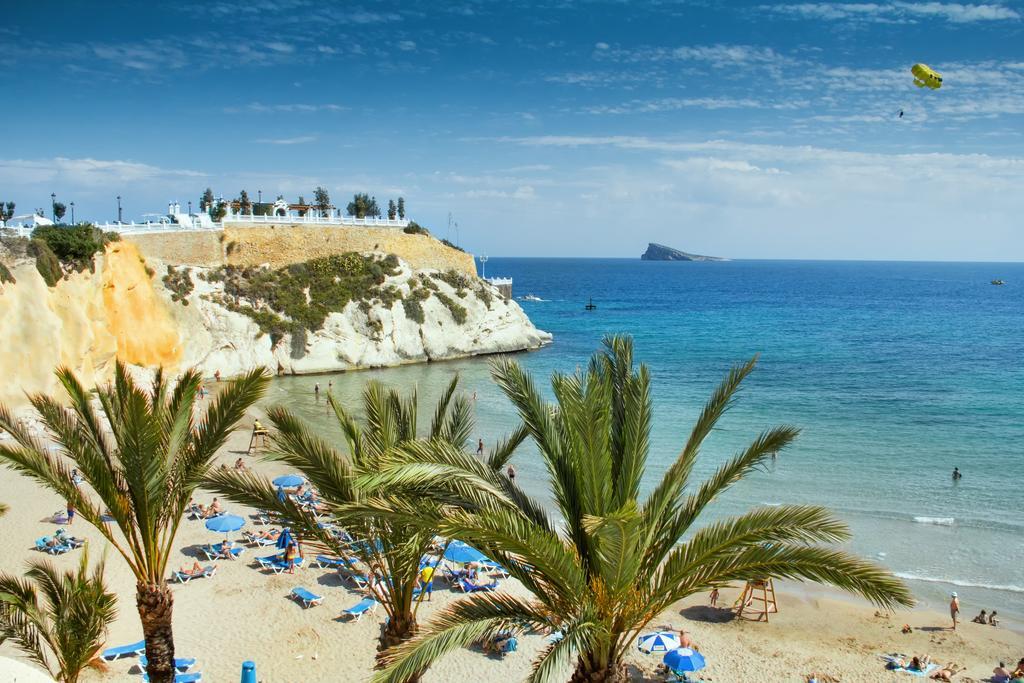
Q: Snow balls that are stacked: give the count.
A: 0